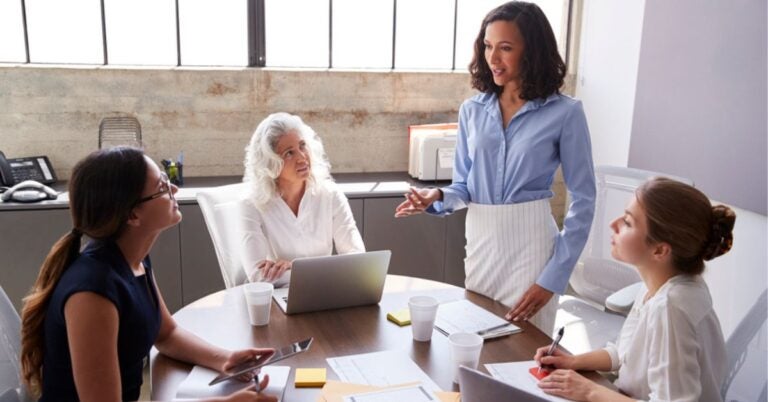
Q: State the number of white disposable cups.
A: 3